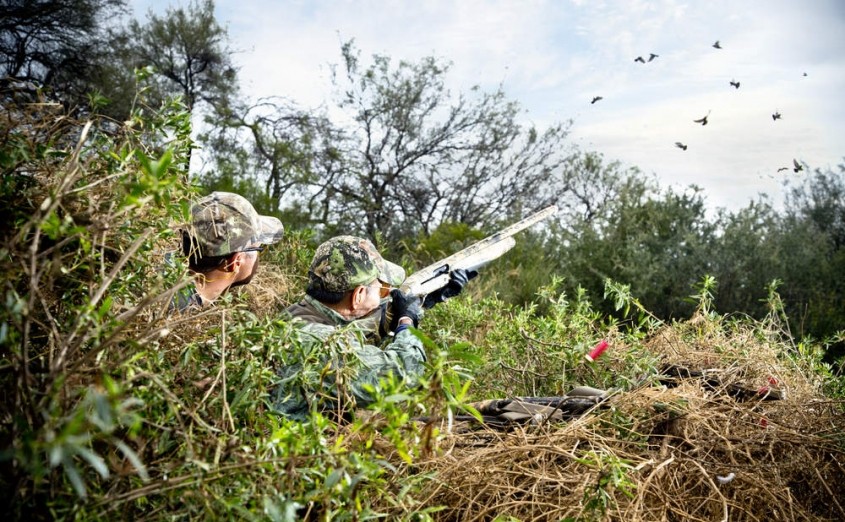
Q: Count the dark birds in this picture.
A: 11